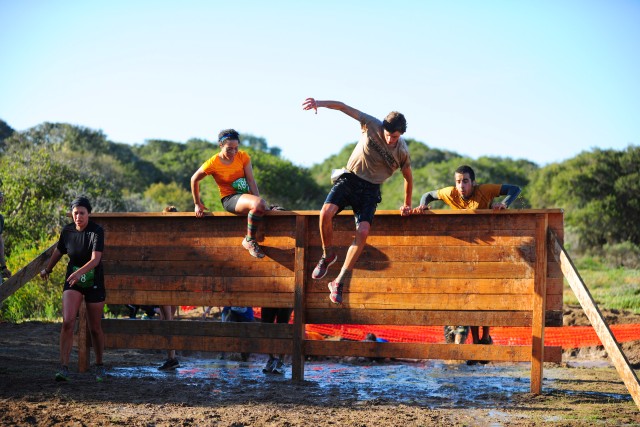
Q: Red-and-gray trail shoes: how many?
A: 2